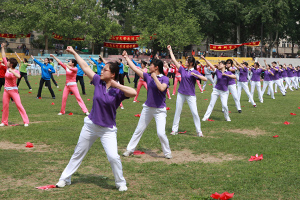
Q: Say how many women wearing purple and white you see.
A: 14